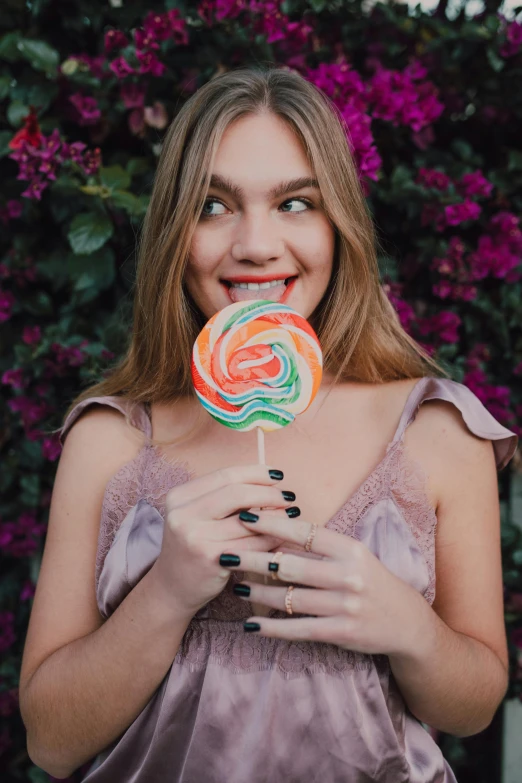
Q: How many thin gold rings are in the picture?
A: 3